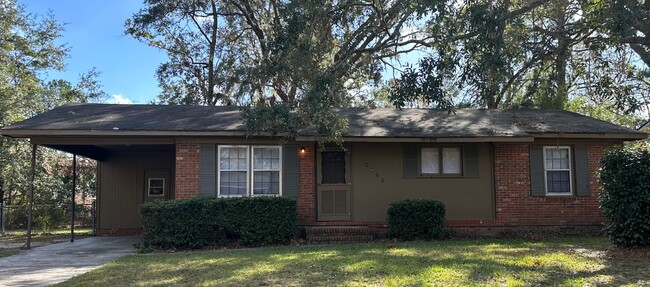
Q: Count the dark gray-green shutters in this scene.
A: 6